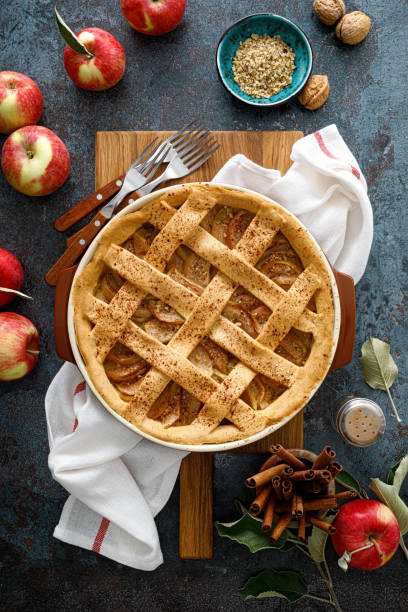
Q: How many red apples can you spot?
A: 7